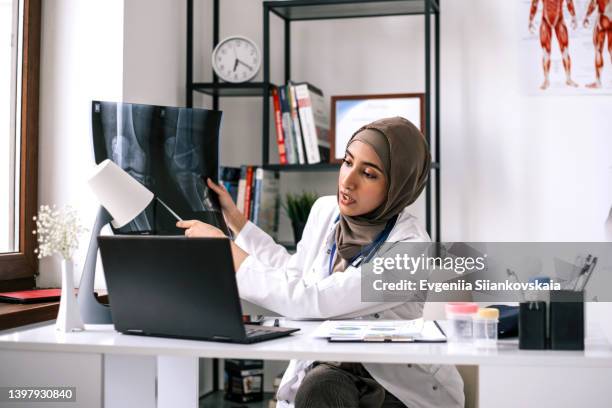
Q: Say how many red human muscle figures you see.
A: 2